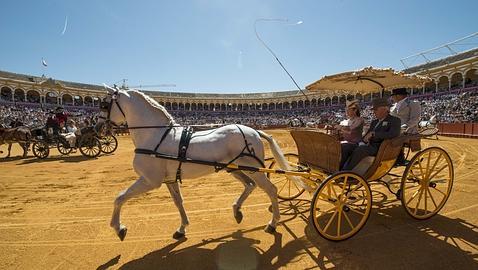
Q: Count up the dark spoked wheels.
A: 4